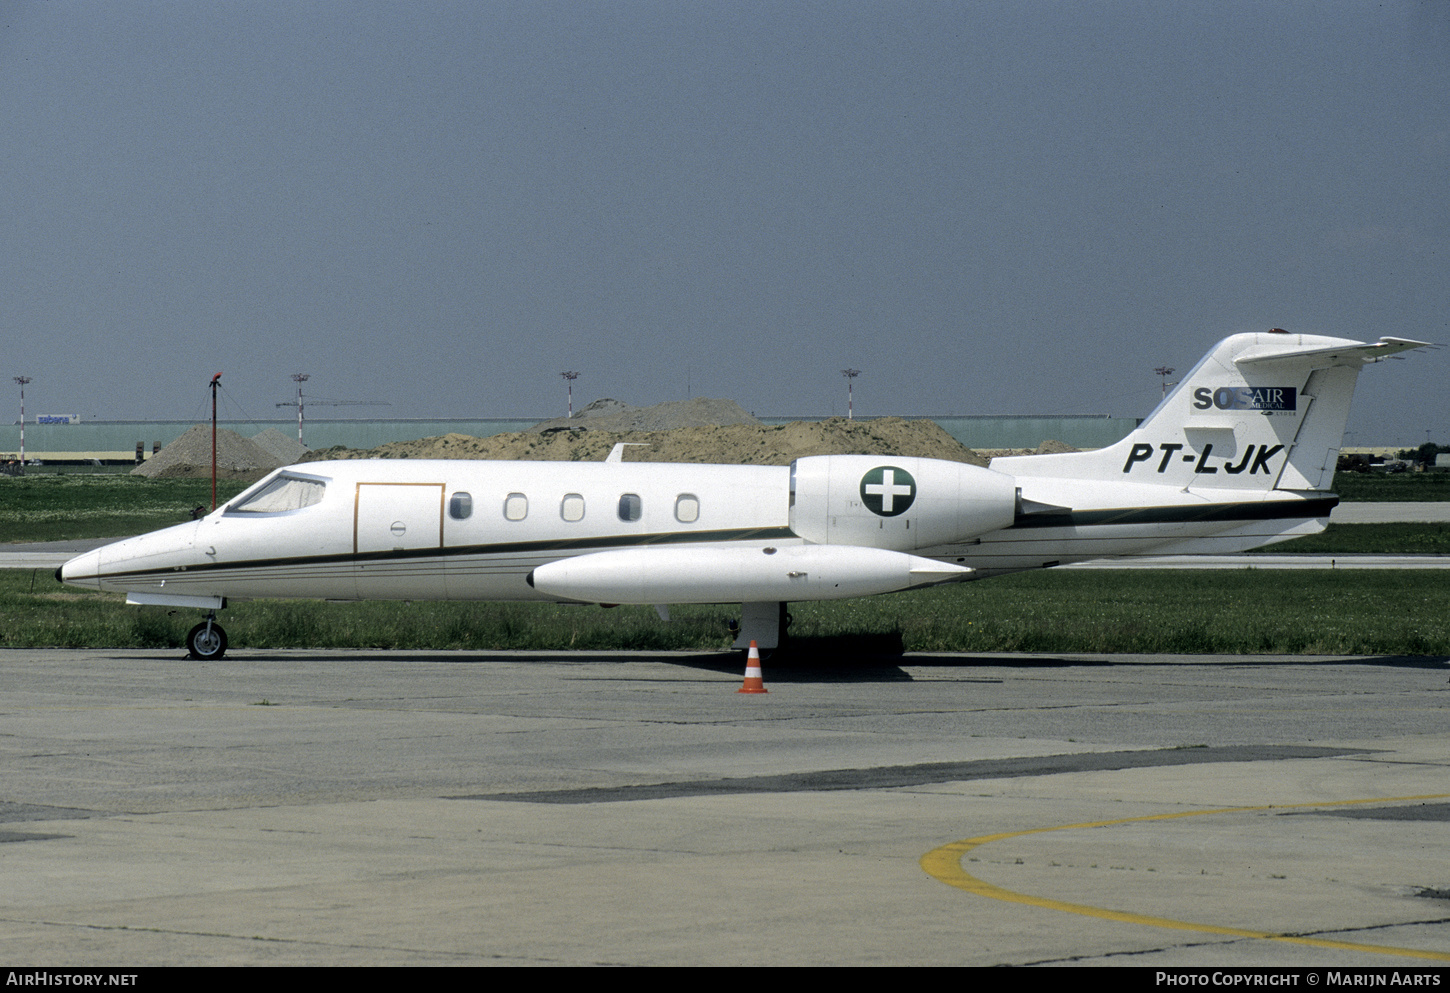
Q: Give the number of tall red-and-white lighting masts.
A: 5